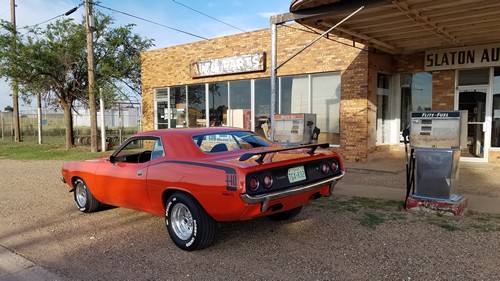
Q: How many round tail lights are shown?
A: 4